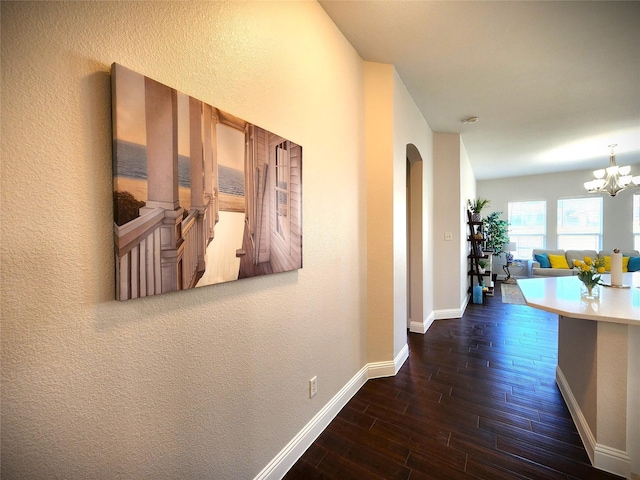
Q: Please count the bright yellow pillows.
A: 2